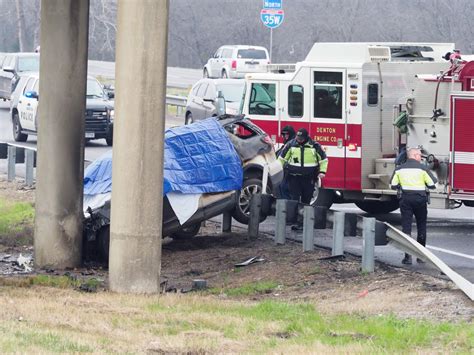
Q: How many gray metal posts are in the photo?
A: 8